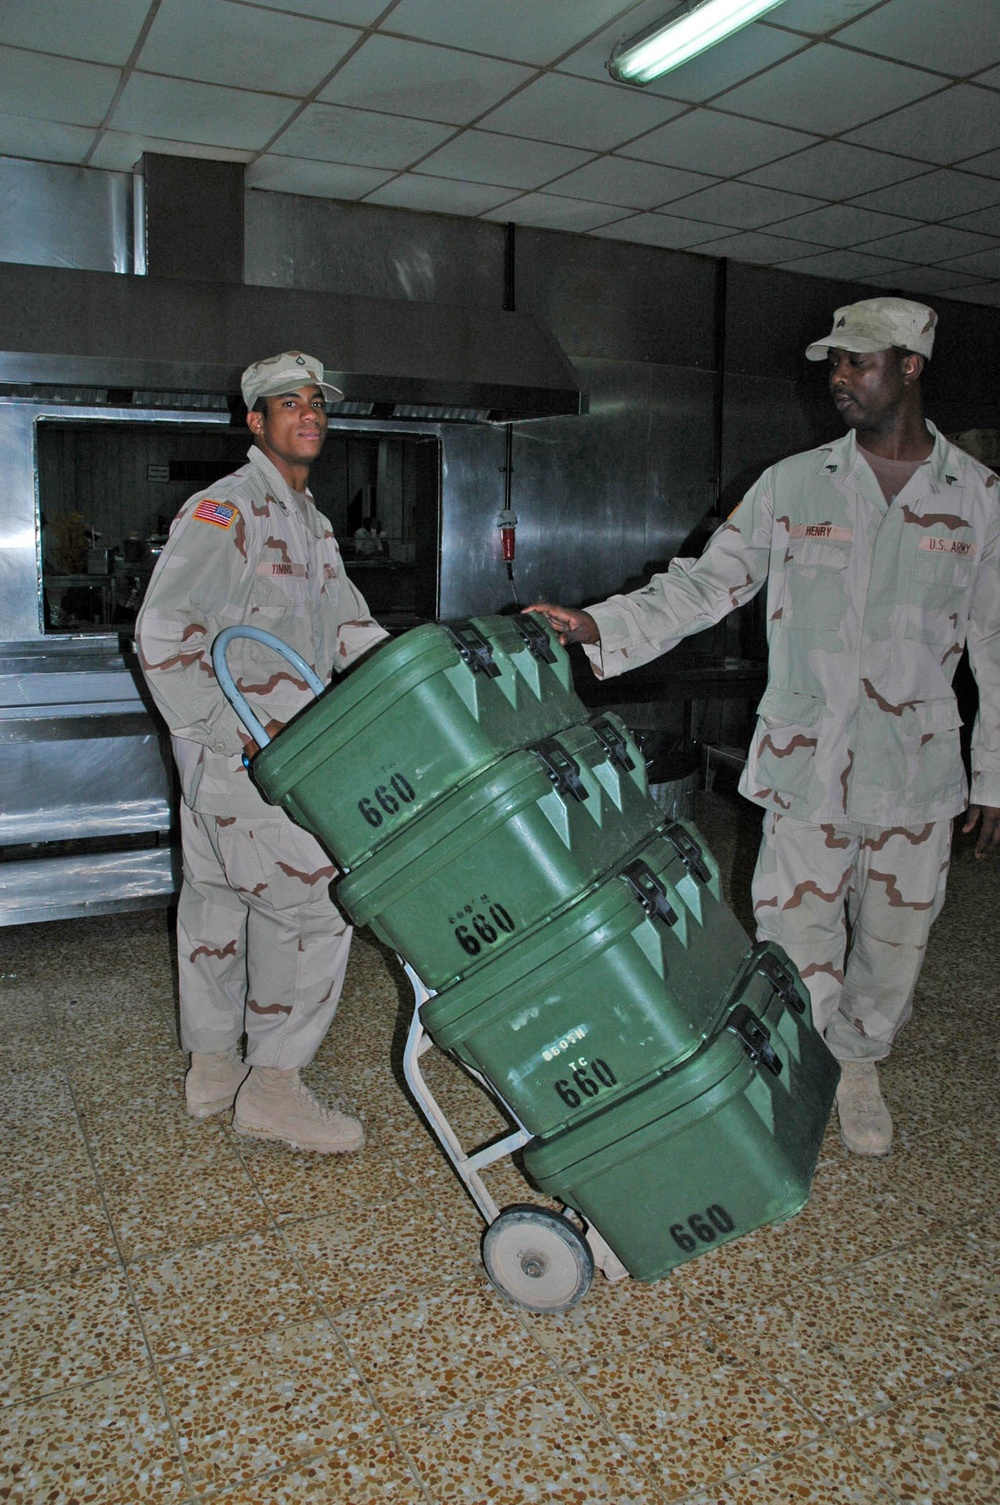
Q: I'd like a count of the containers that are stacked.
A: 4